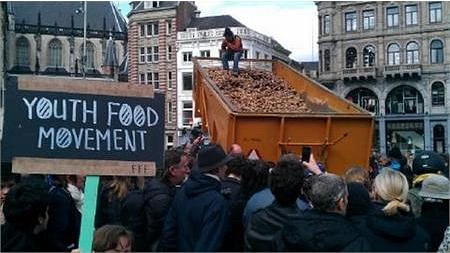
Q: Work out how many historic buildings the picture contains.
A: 4